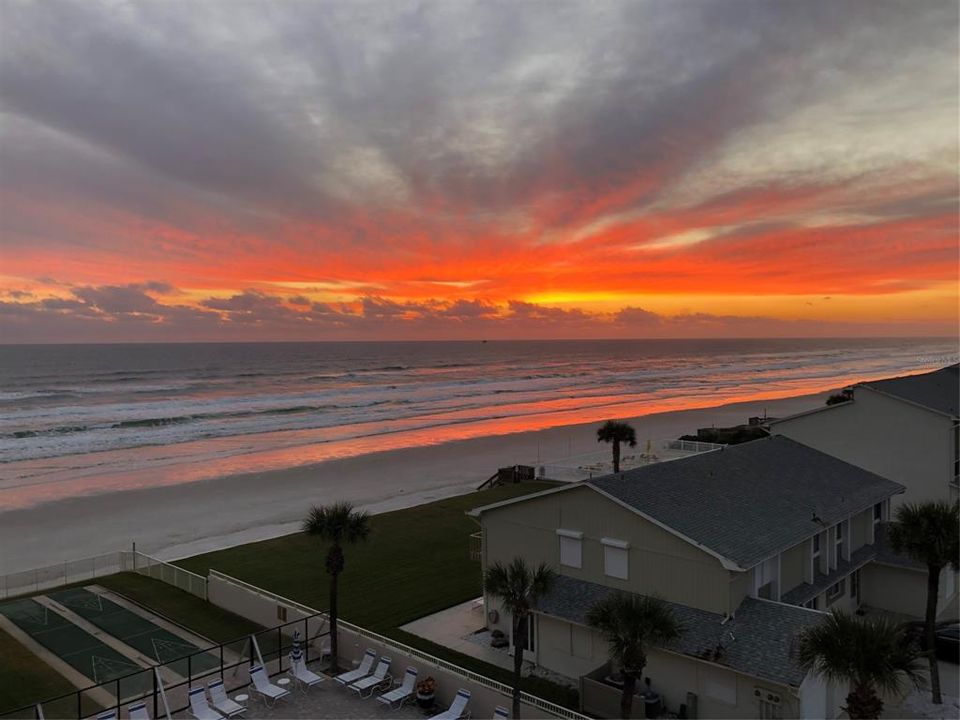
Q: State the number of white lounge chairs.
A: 11